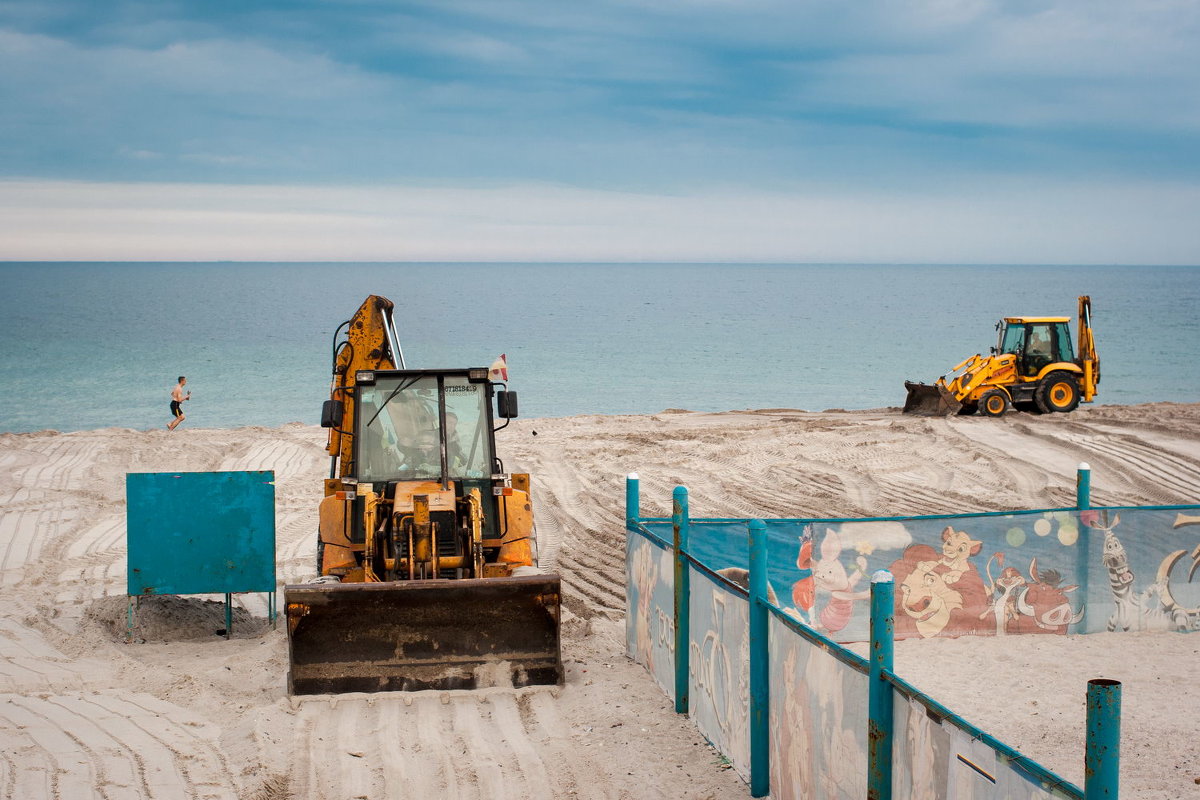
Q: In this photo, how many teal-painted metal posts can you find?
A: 6